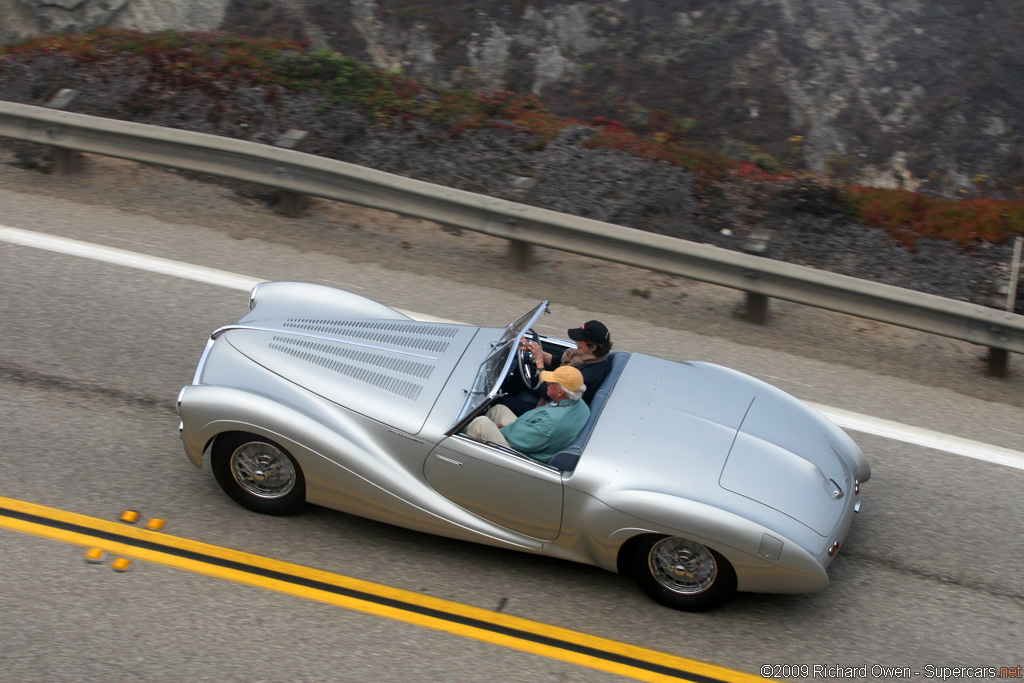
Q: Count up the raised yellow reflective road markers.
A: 4